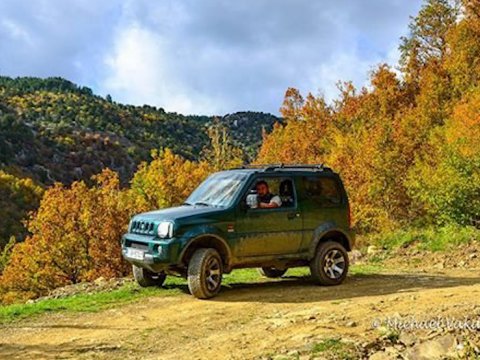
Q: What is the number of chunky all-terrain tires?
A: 4